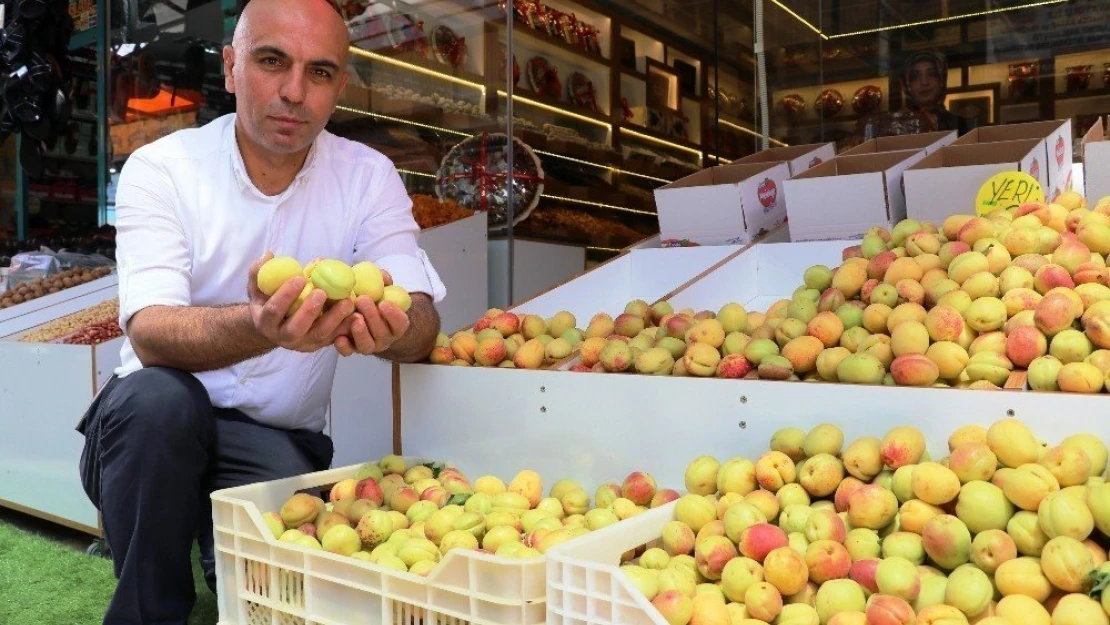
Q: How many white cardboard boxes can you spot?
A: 7